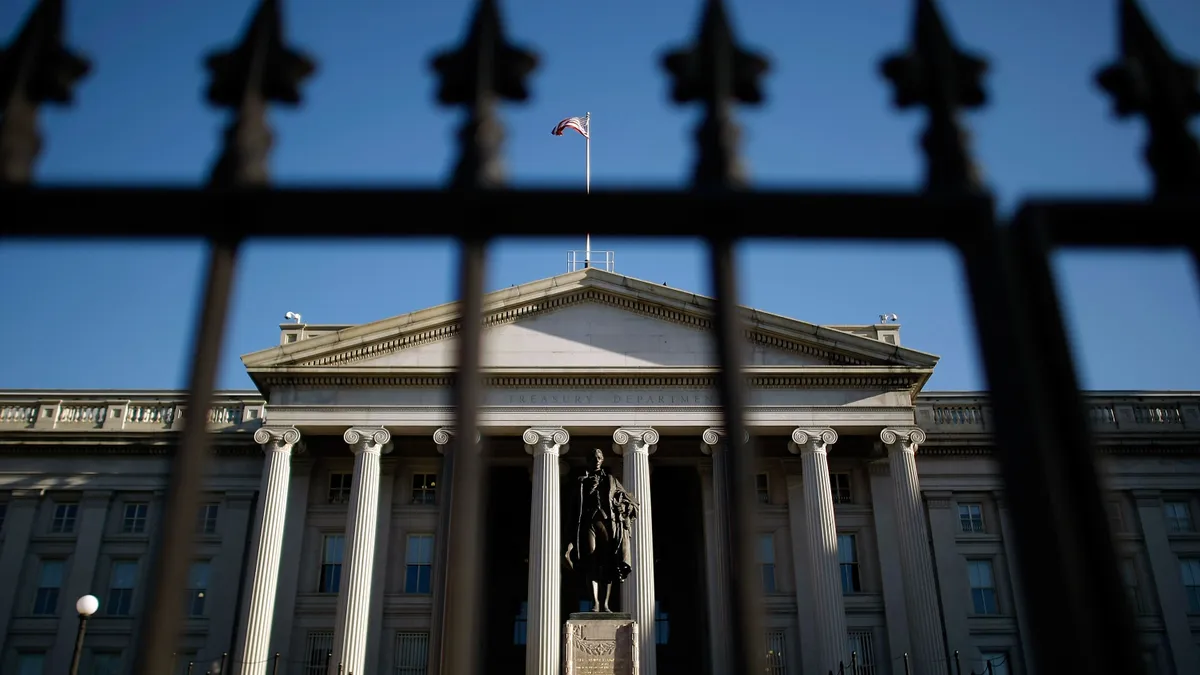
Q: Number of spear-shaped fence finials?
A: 6